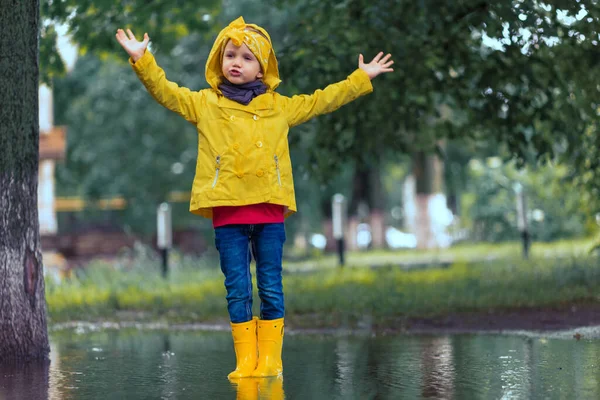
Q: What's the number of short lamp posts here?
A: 3